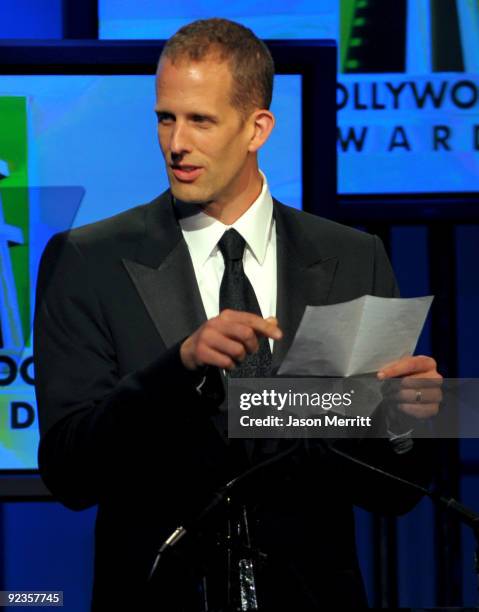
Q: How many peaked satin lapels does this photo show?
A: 2